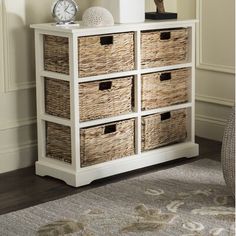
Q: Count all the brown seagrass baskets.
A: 6